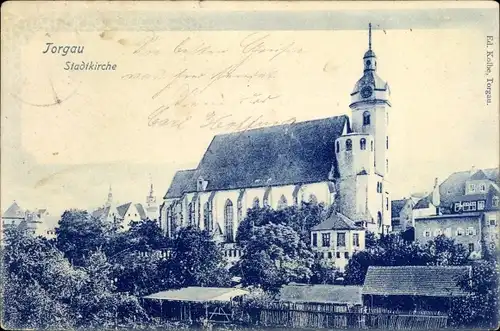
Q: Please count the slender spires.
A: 3